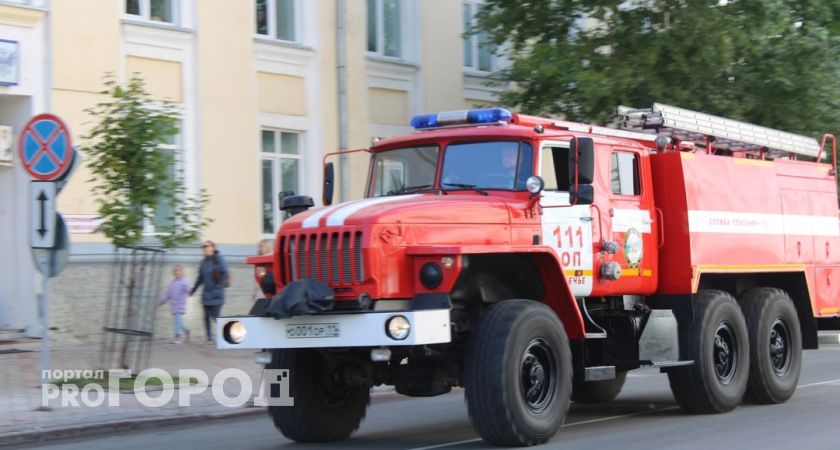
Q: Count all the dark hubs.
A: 3